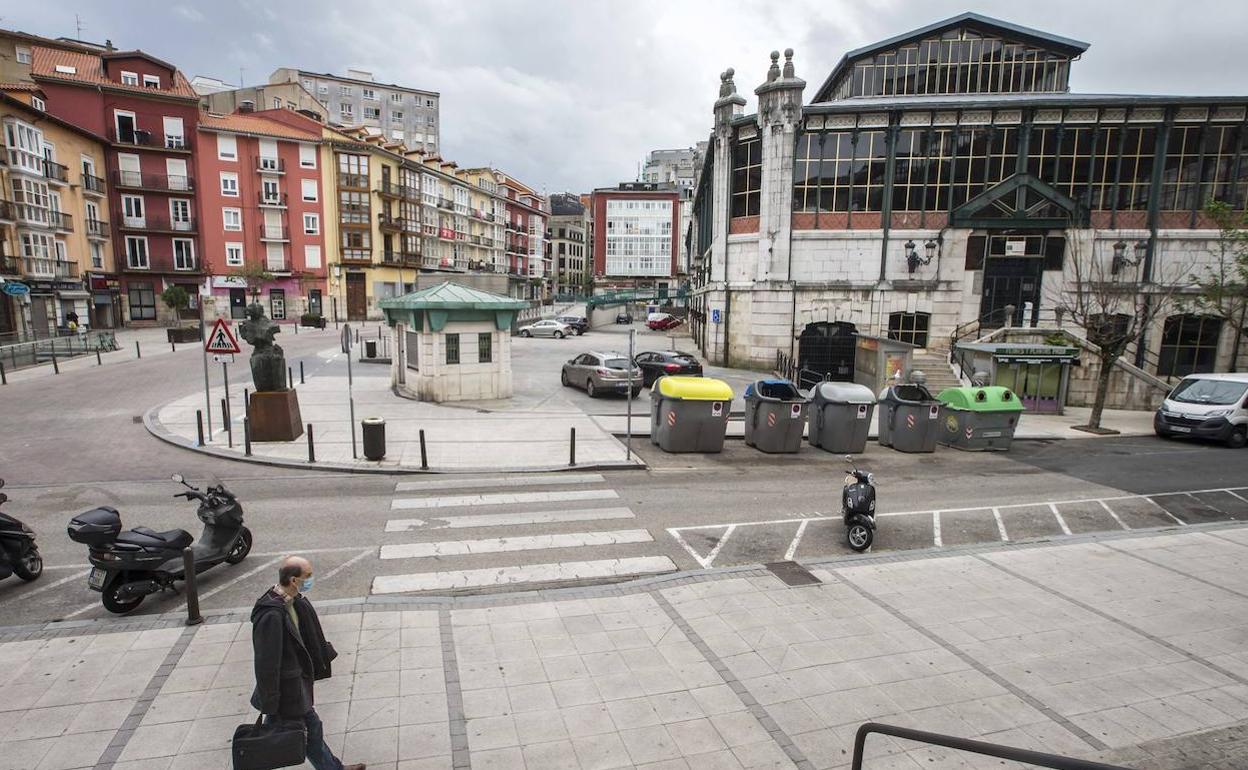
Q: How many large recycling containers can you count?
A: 5